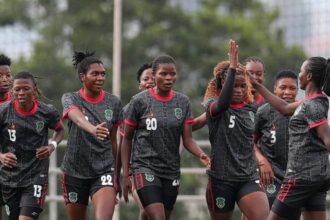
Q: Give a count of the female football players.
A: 9